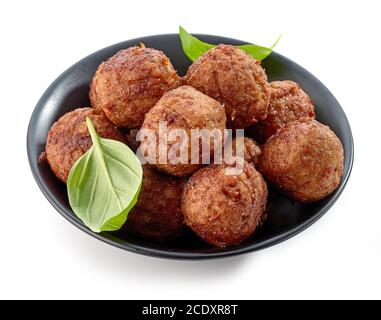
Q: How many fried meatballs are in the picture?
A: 9